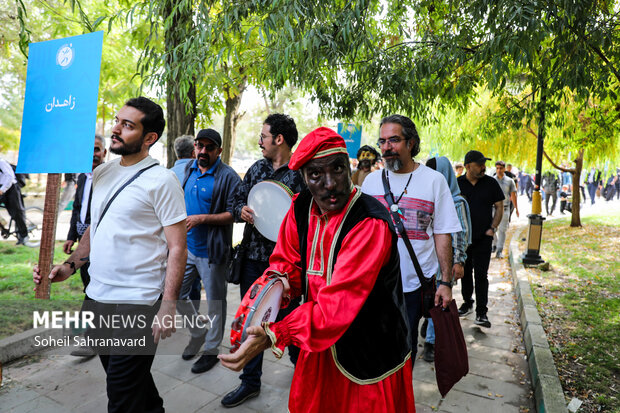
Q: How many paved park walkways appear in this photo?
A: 1